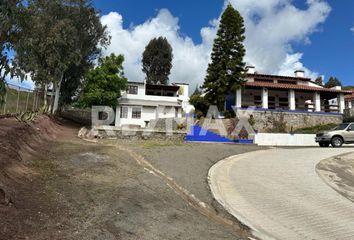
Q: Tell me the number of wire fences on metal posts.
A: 1